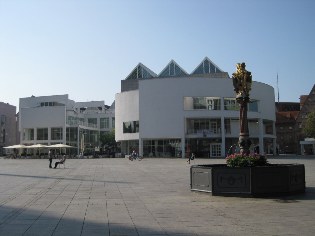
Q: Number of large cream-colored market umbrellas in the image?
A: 3